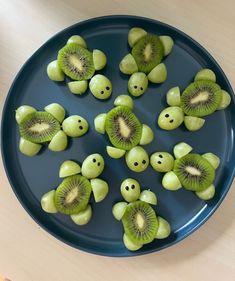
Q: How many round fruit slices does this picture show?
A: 8